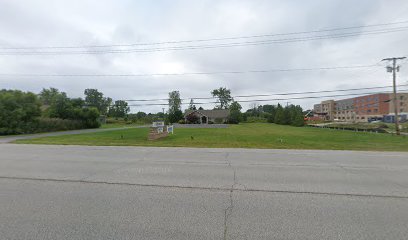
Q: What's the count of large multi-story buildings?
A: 1